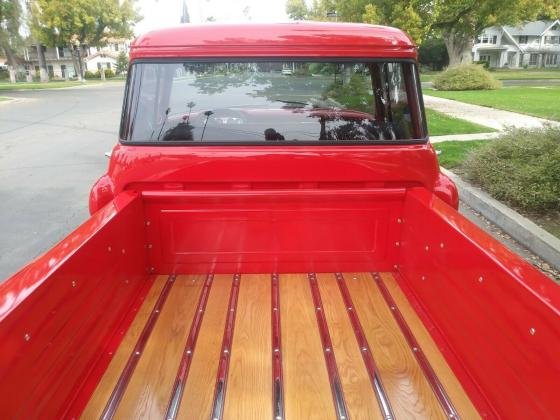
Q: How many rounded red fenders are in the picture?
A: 2